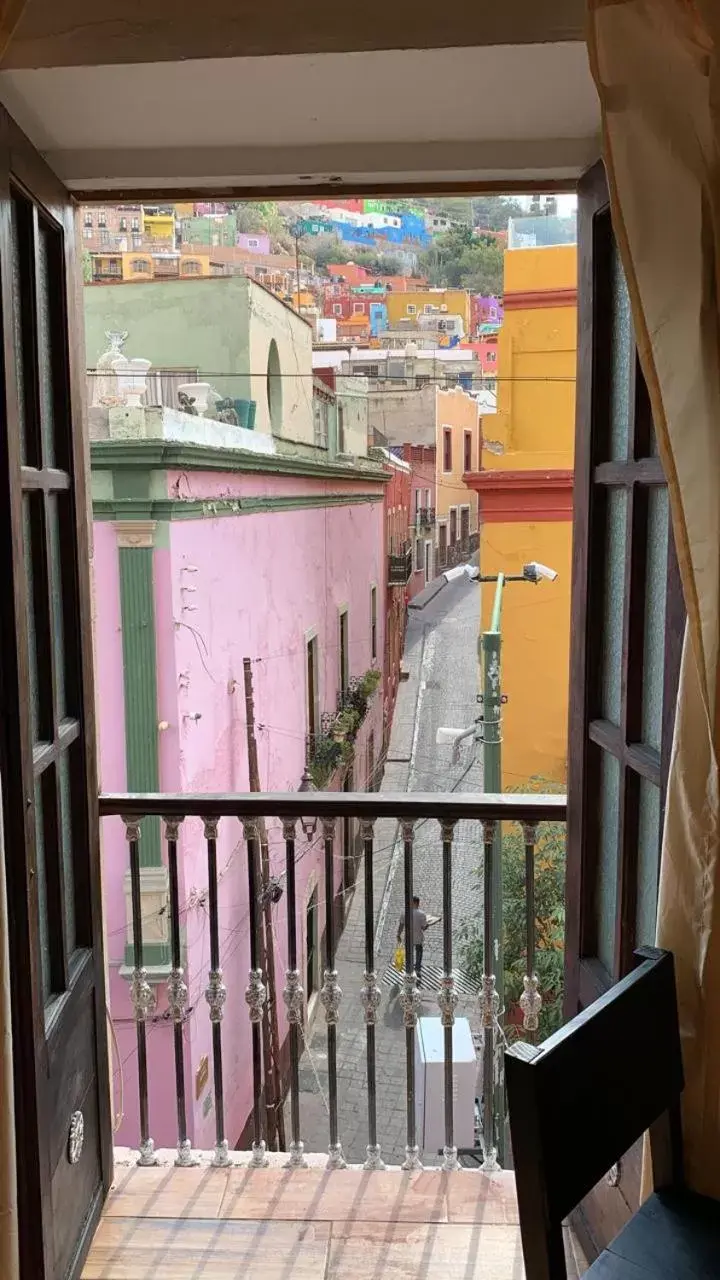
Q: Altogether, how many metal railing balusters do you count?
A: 11